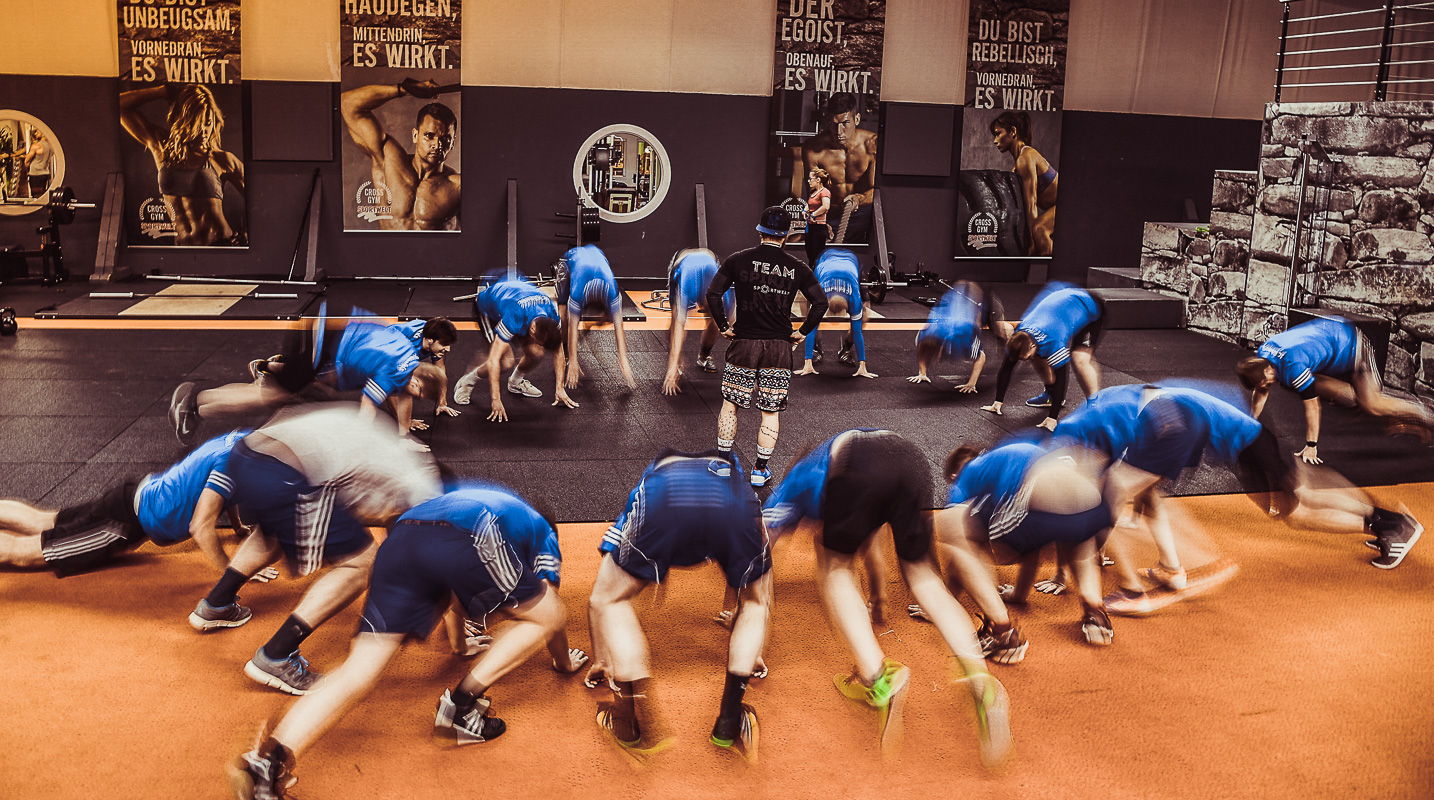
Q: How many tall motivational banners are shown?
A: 4